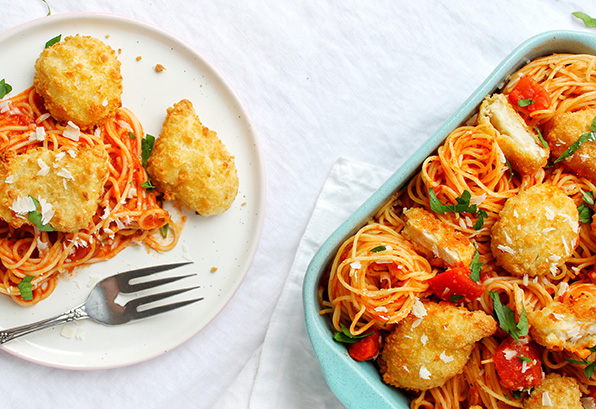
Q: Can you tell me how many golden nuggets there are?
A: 10